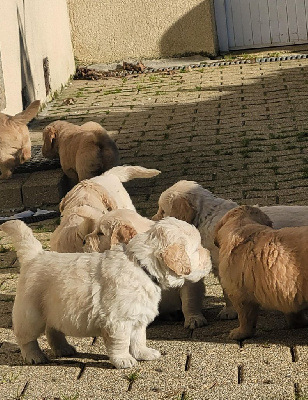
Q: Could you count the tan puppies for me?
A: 3